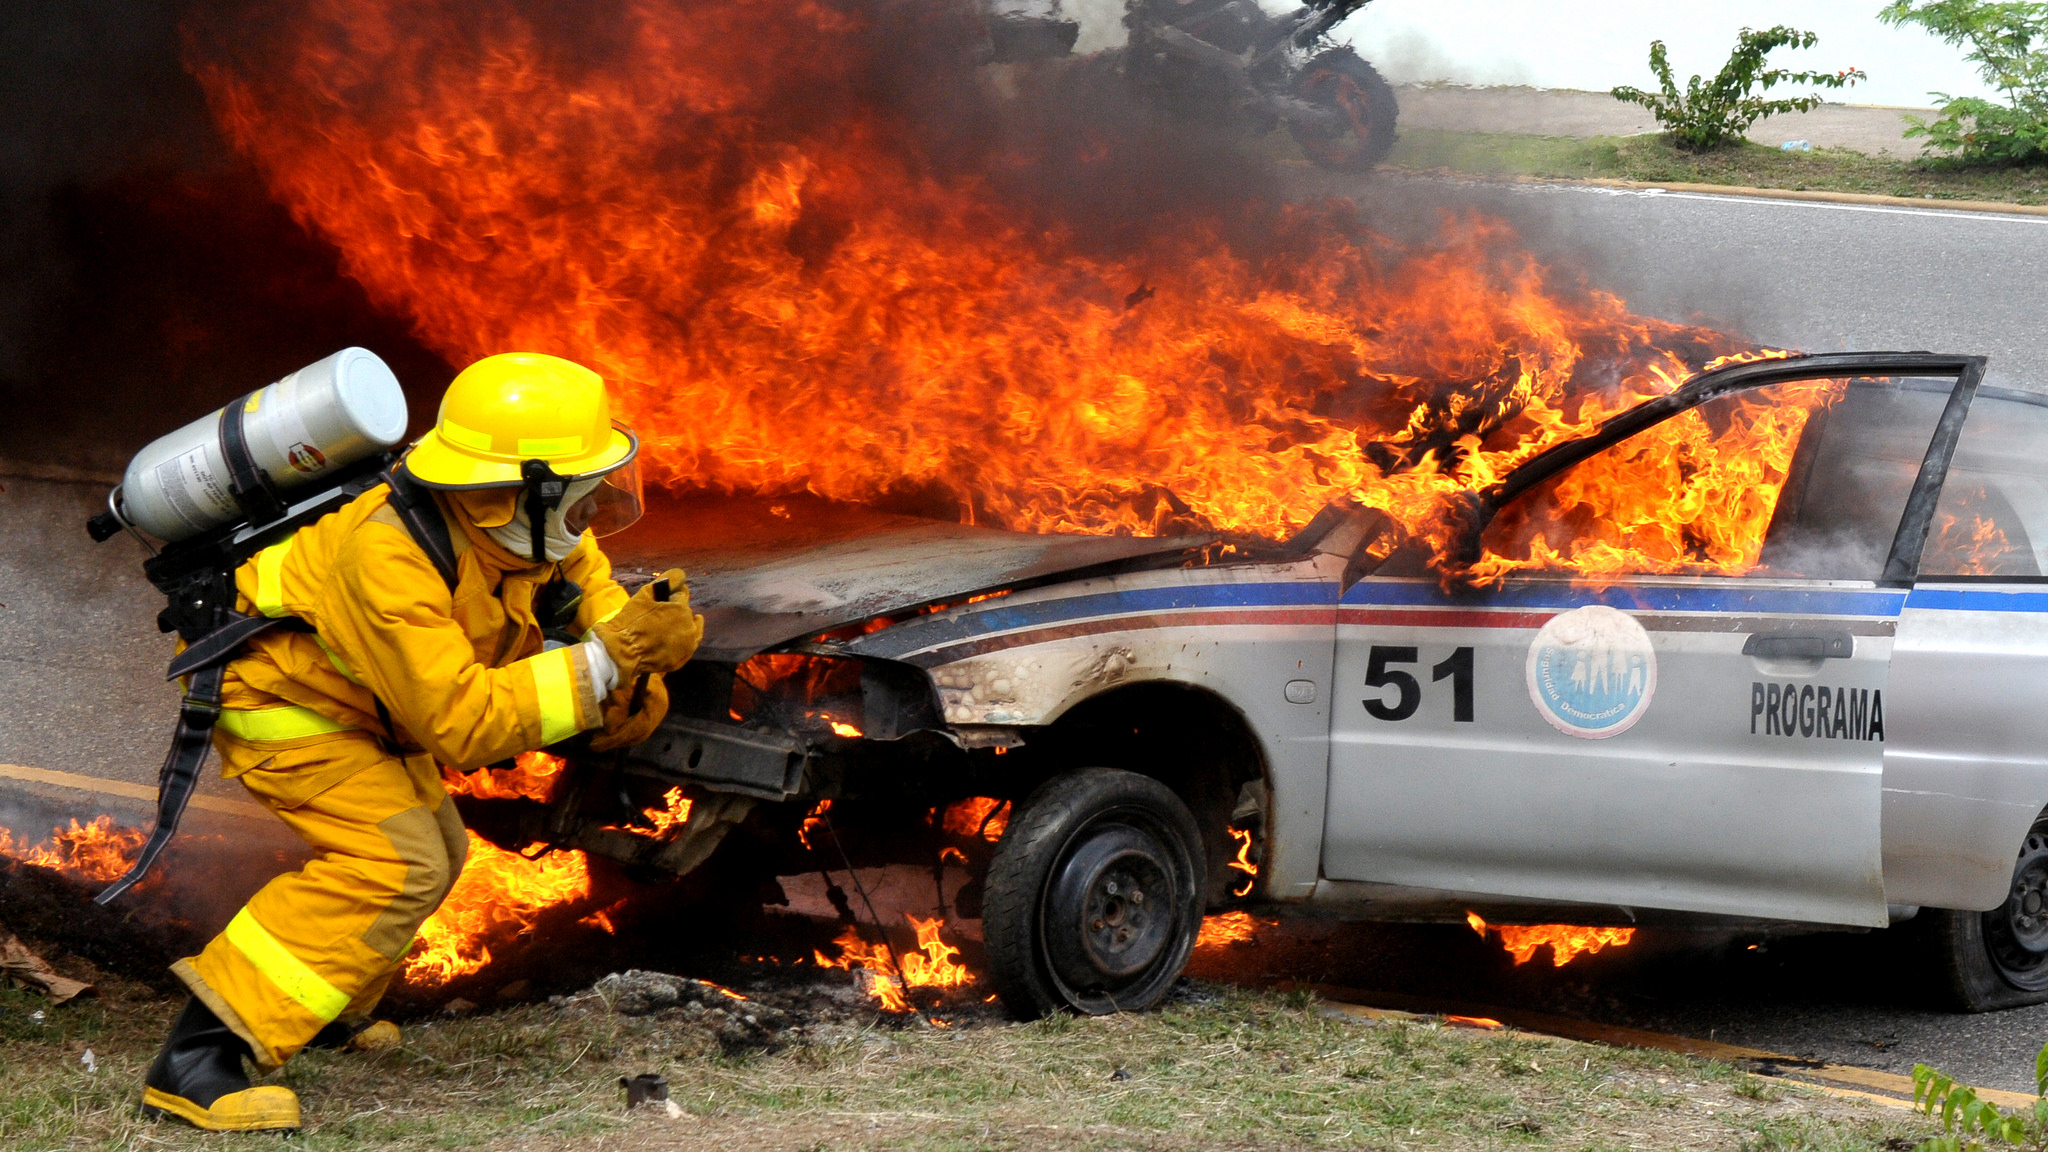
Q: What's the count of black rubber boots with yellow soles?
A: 2